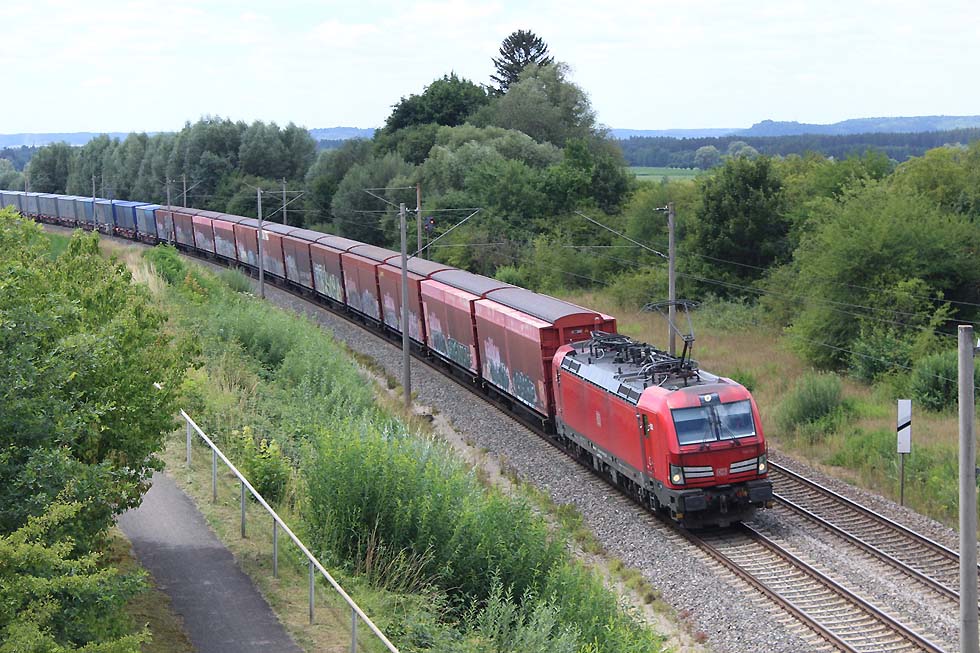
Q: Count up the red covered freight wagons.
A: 12